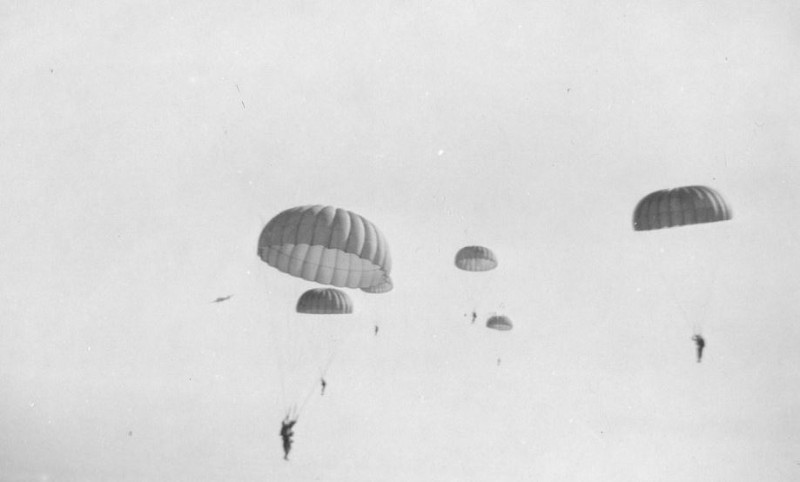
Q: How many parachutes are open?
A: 6